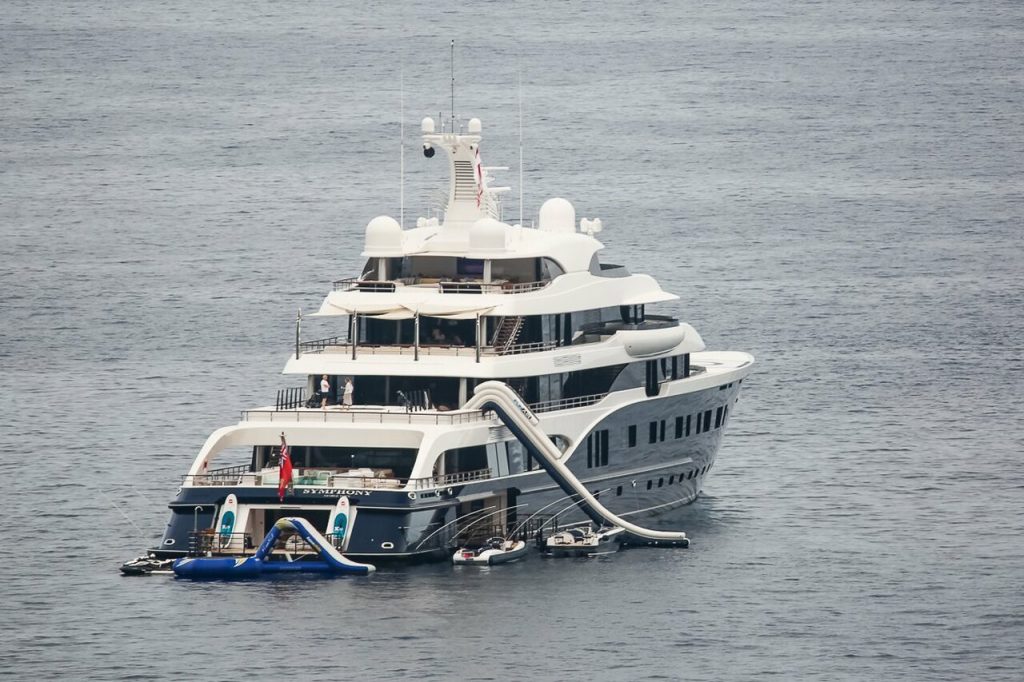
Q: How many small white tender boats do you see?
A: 2